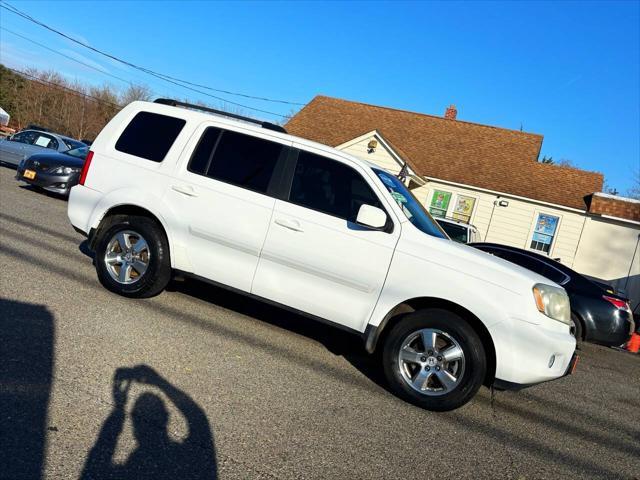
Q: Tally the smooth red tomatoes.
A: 0